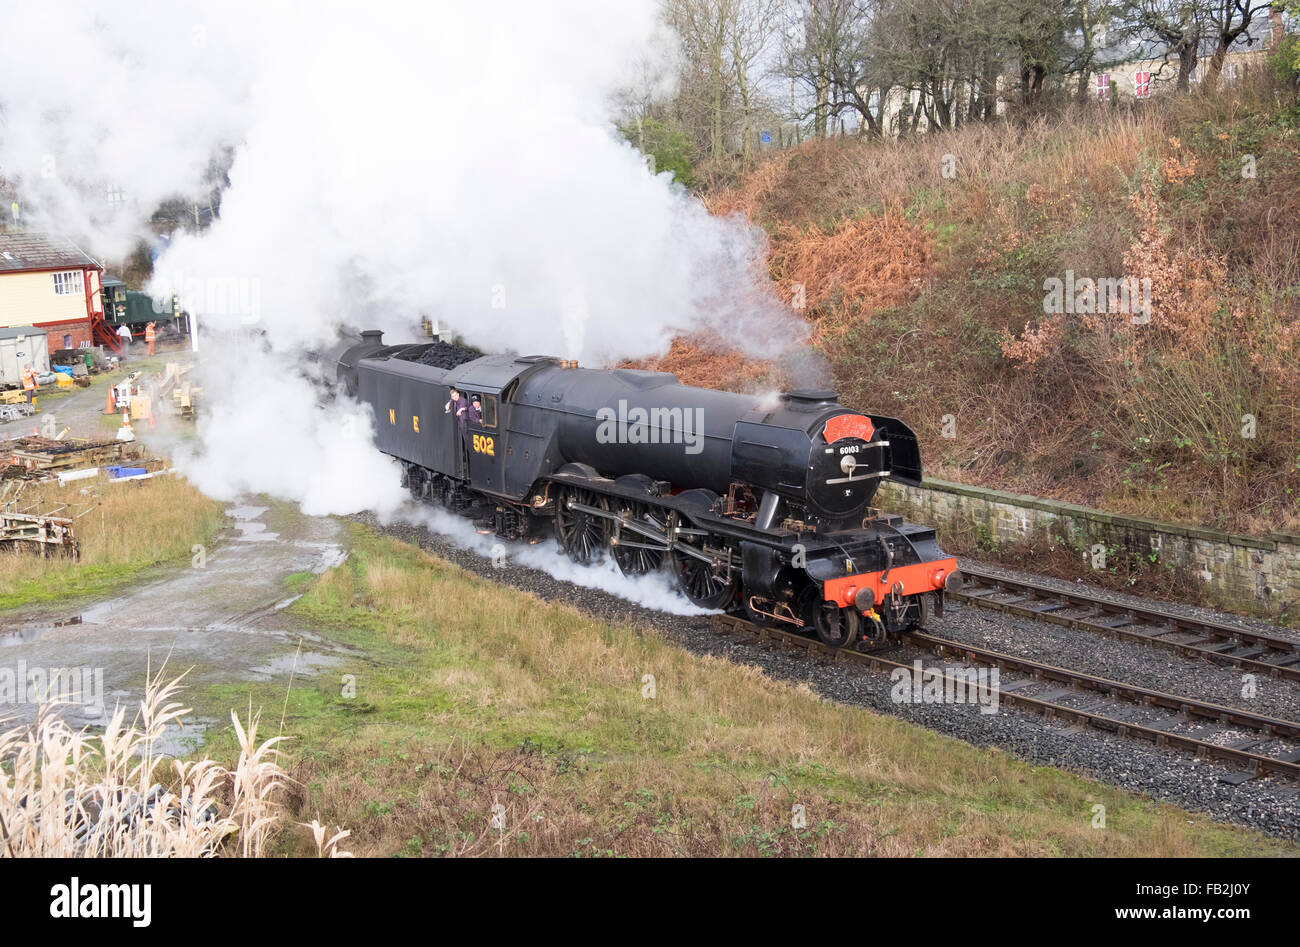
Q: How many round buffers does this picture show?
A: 2